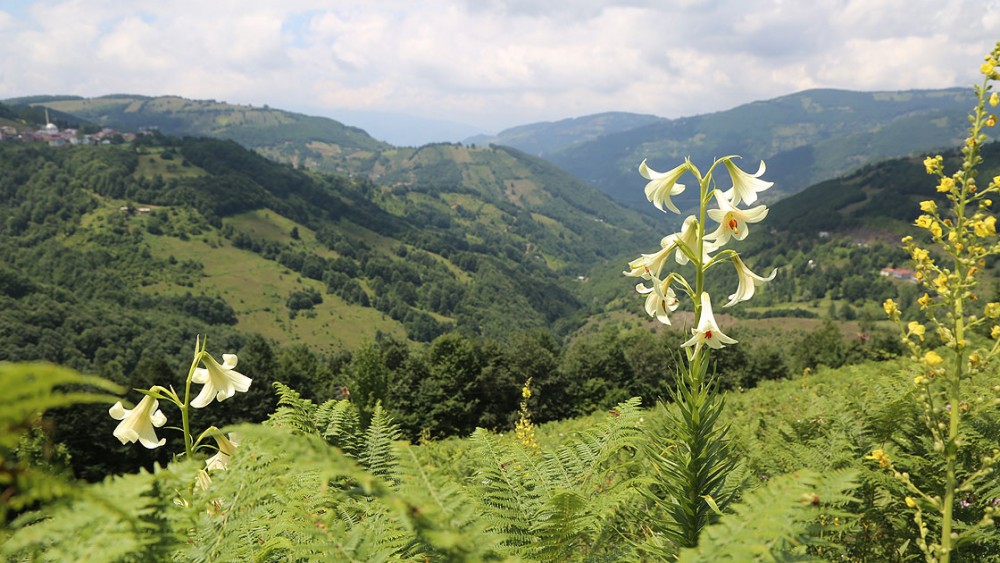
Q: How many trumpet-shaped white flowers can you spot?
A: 11